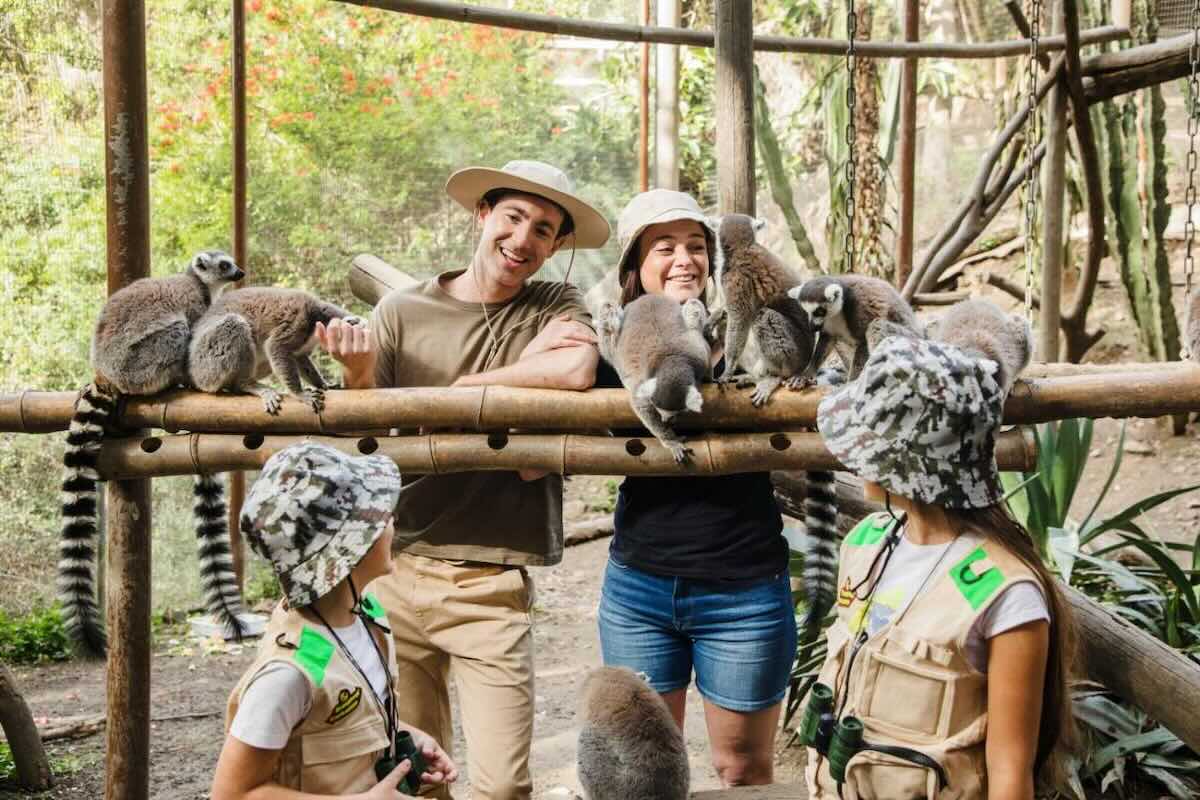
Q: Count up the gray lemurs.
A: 7